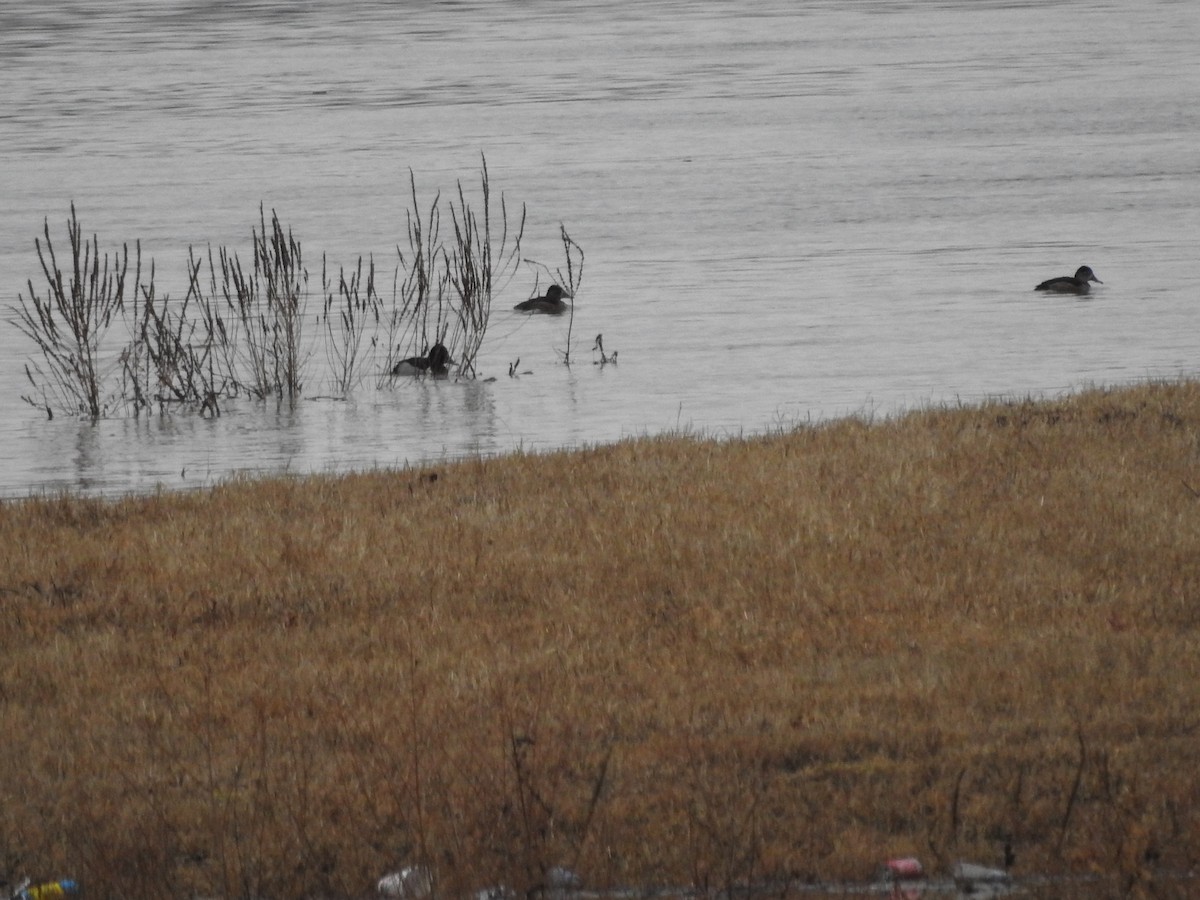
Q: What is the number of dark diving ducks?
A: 3